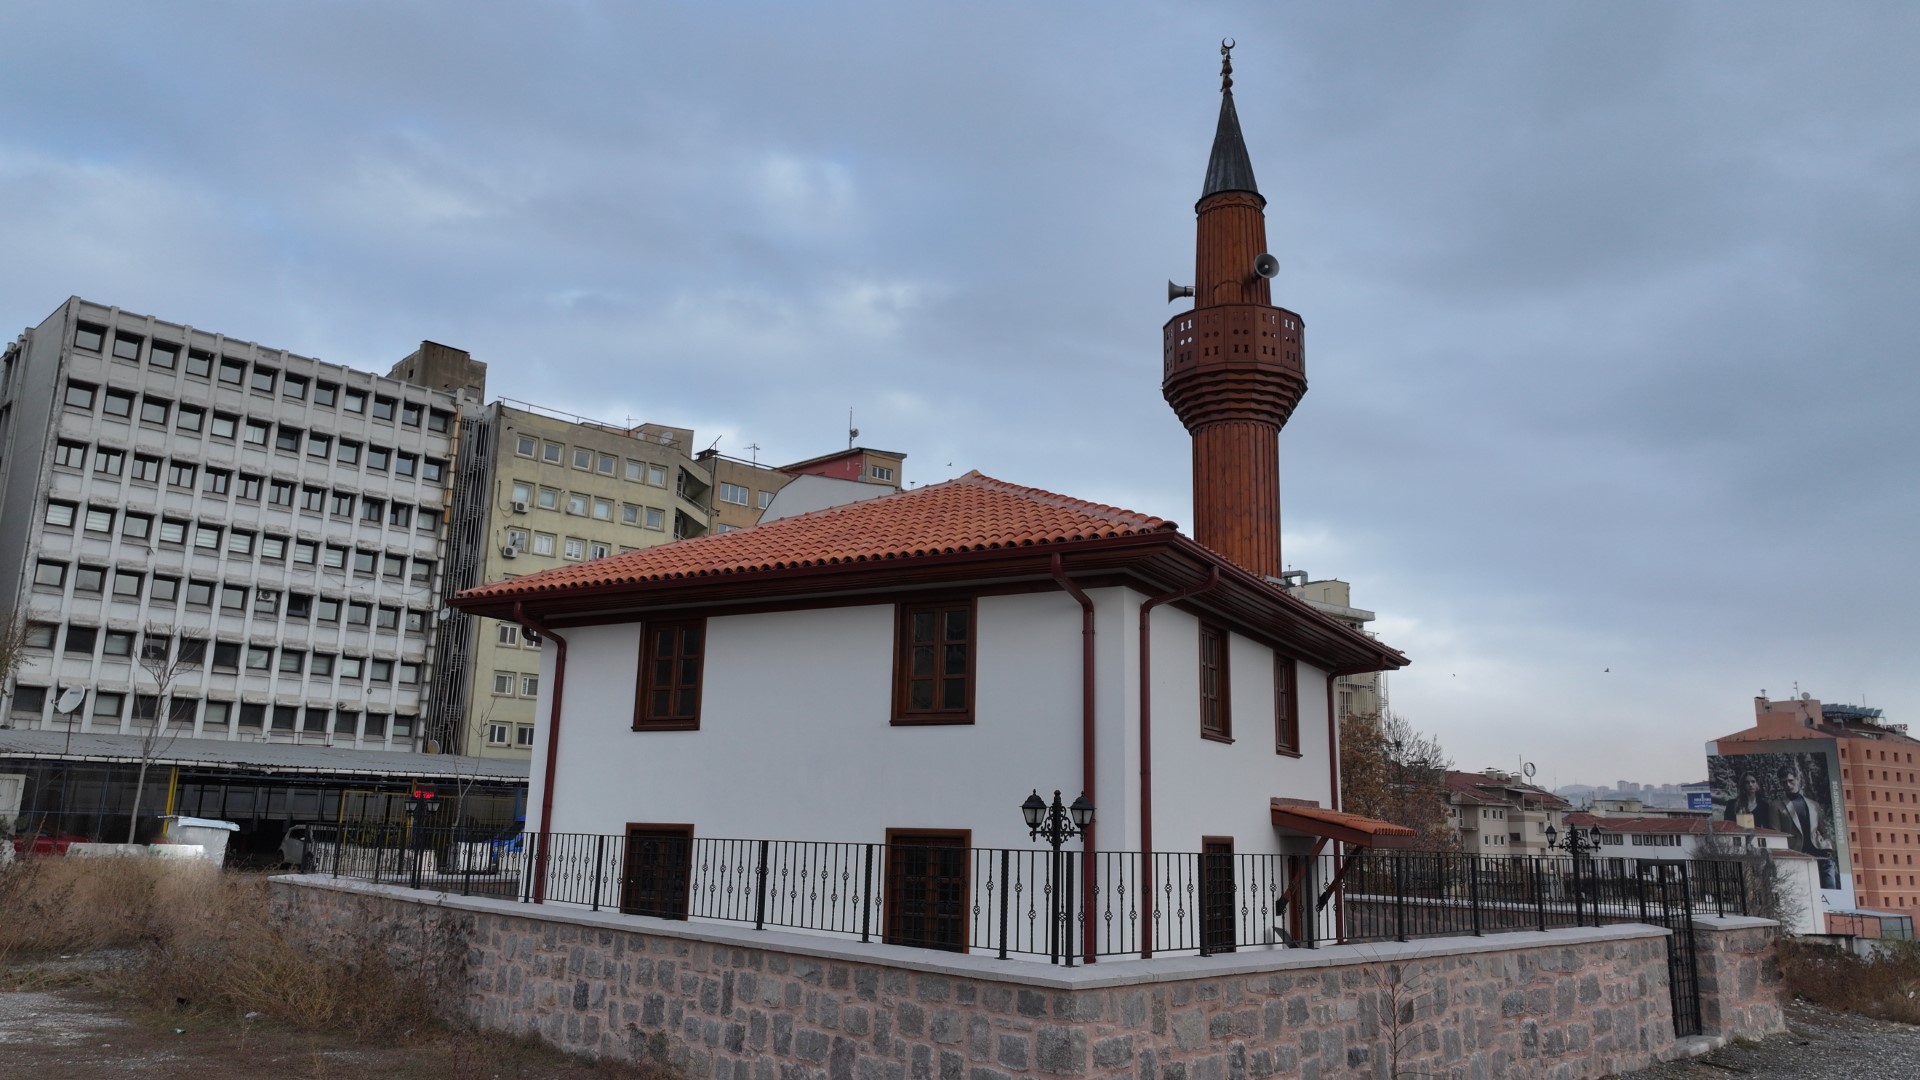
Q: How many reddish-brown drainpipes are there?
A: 4